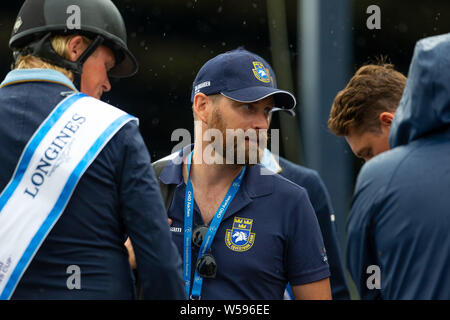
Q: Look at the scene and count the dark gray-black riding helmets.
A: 1